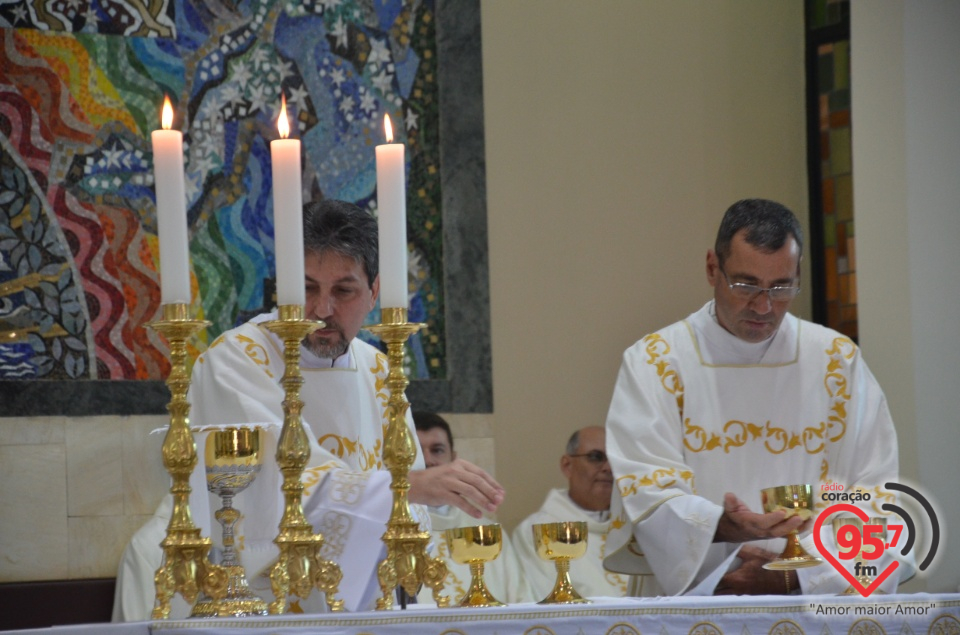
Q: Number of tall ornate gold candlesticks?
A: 3